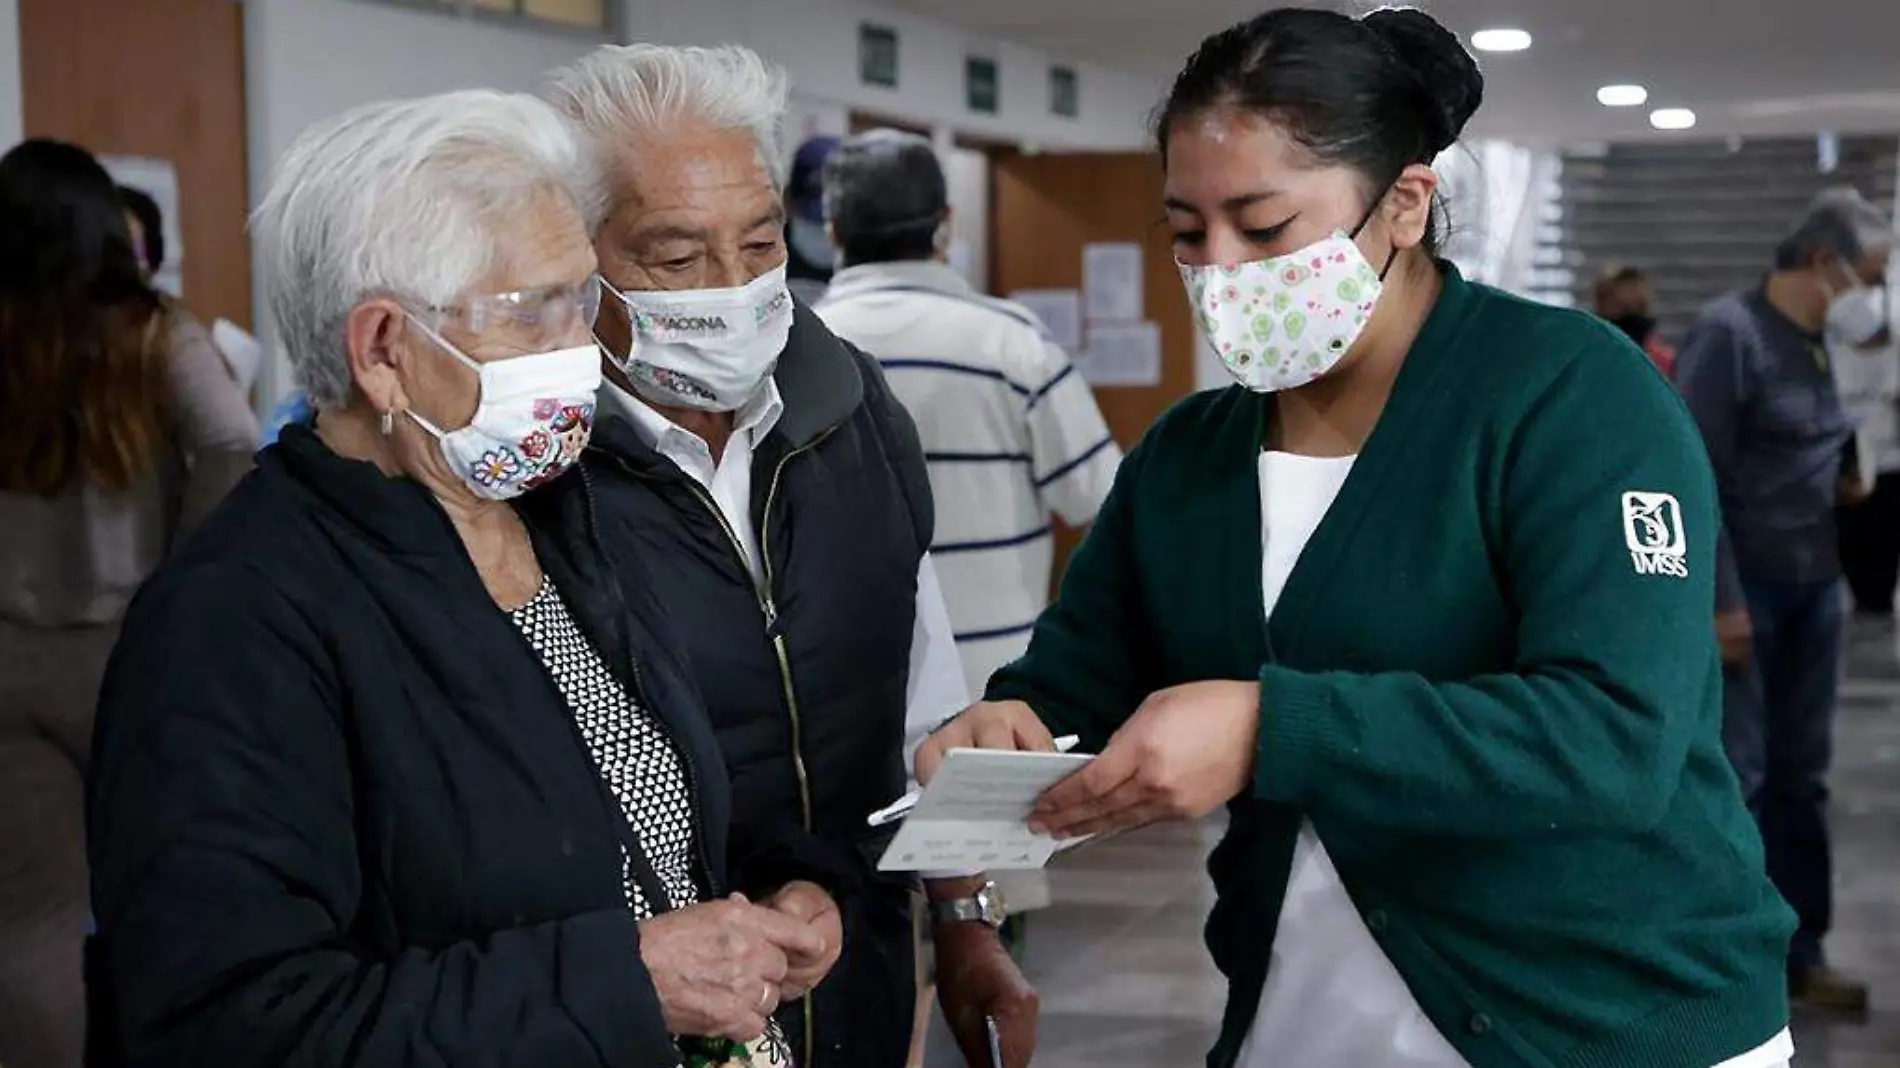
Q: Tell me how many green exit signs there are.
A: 3